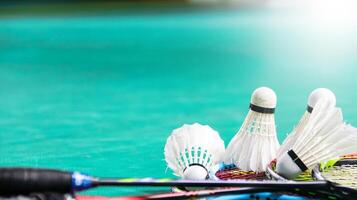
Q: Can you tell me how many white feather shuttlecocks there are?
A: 4